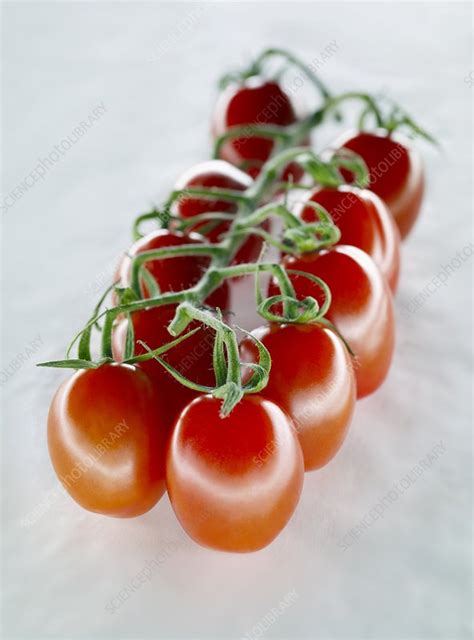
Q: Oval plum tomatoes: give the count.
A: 10